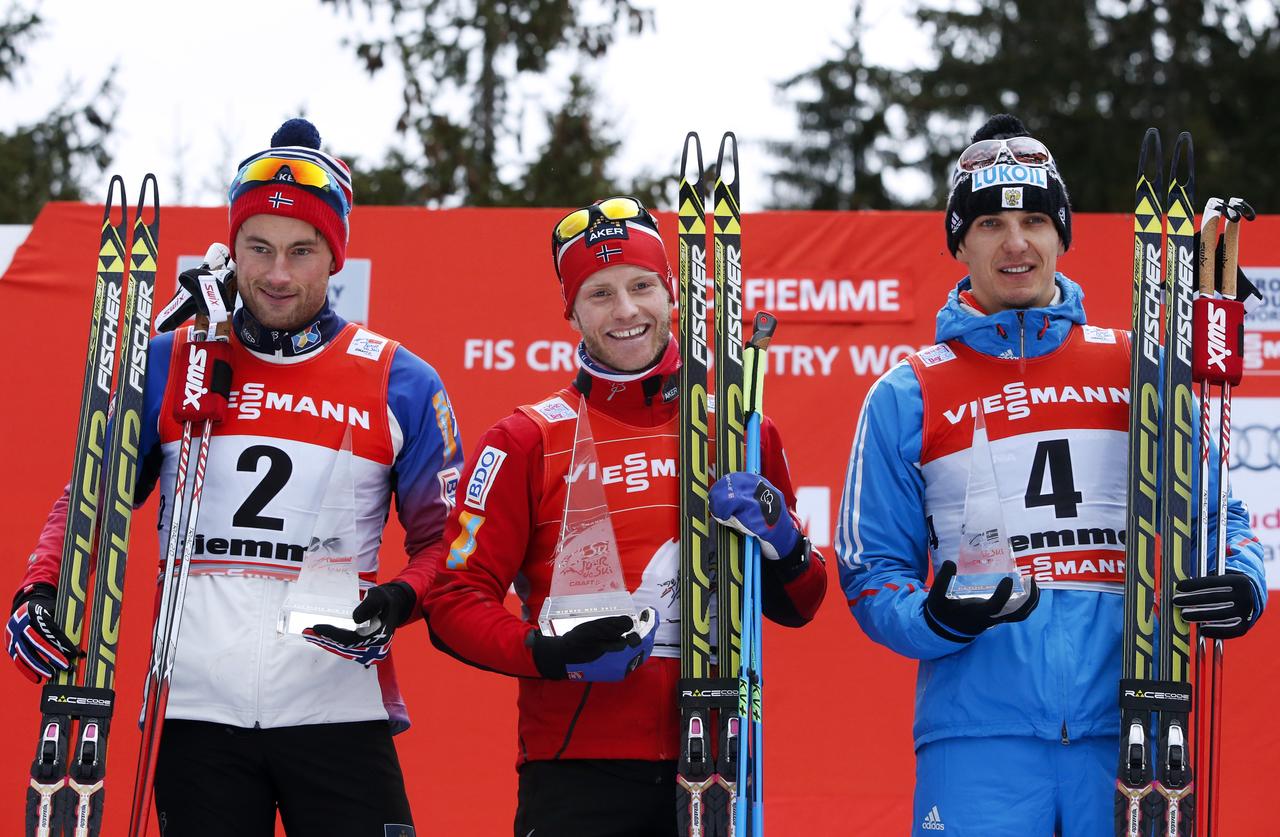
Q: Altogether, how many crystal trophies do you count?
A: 3